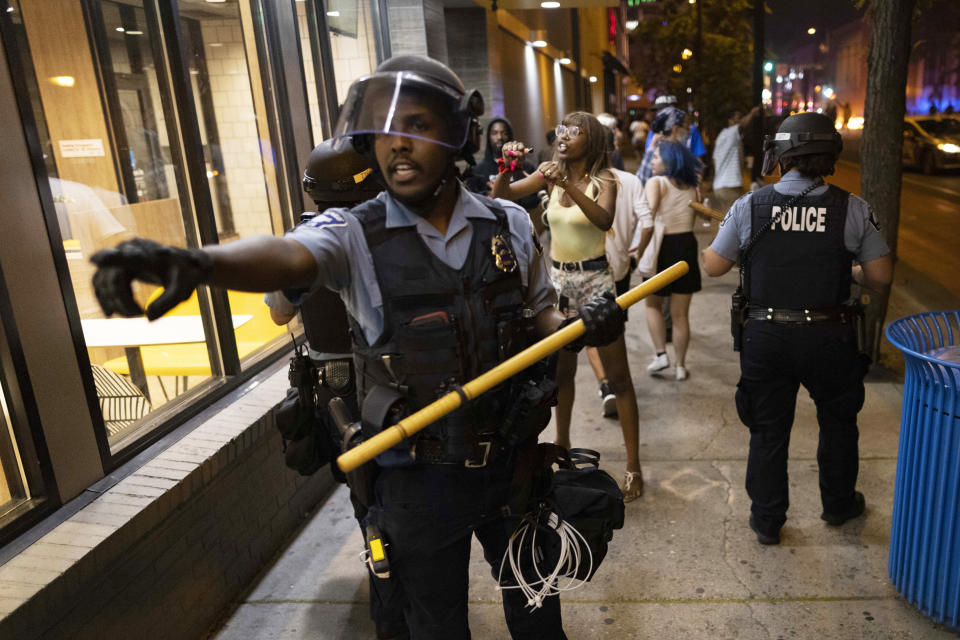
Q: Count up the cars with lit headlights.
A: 1